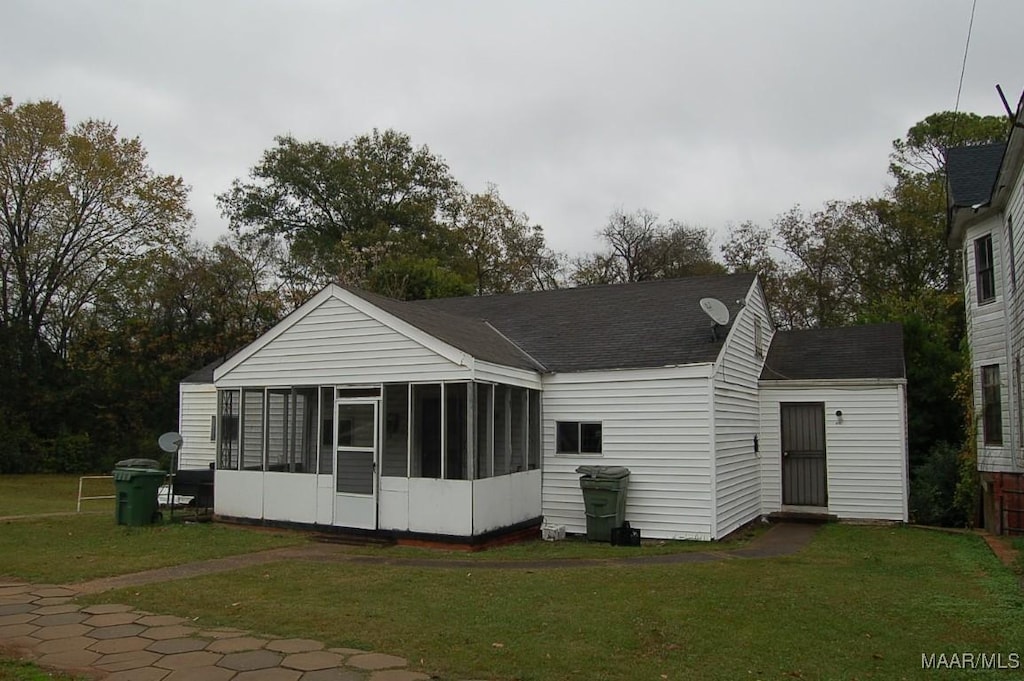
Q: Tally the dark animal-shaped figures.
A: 0